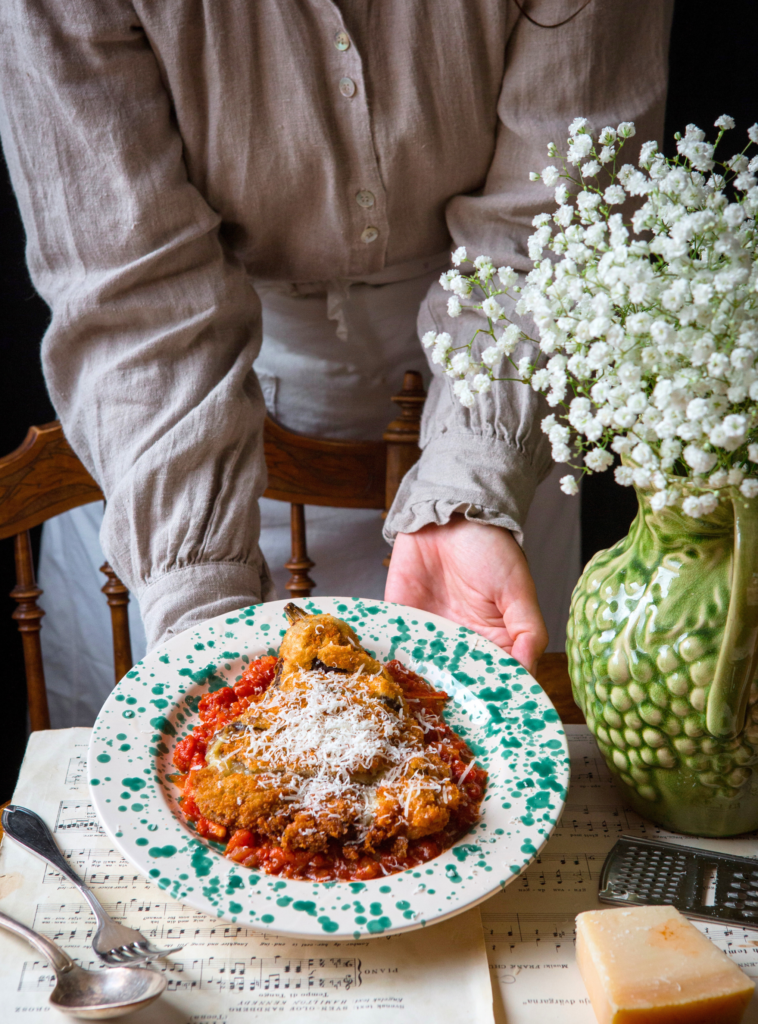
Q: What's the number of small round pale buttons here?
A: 4